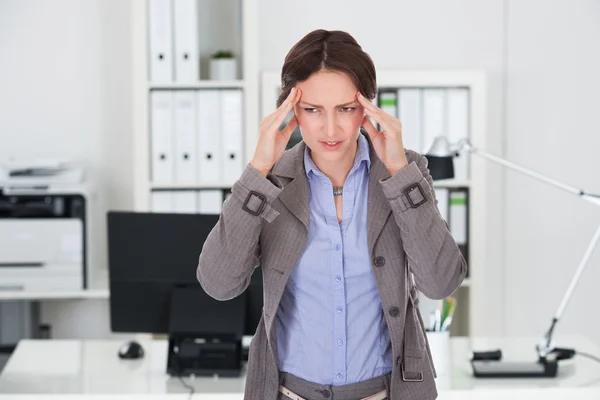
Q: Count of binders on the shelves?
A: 15